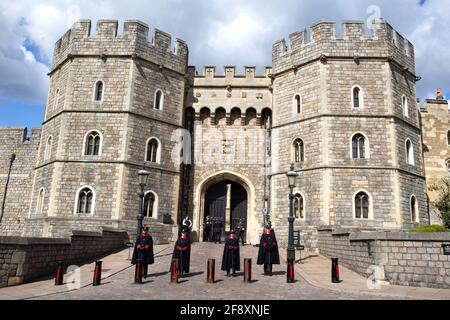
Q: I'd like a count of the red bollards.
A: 8